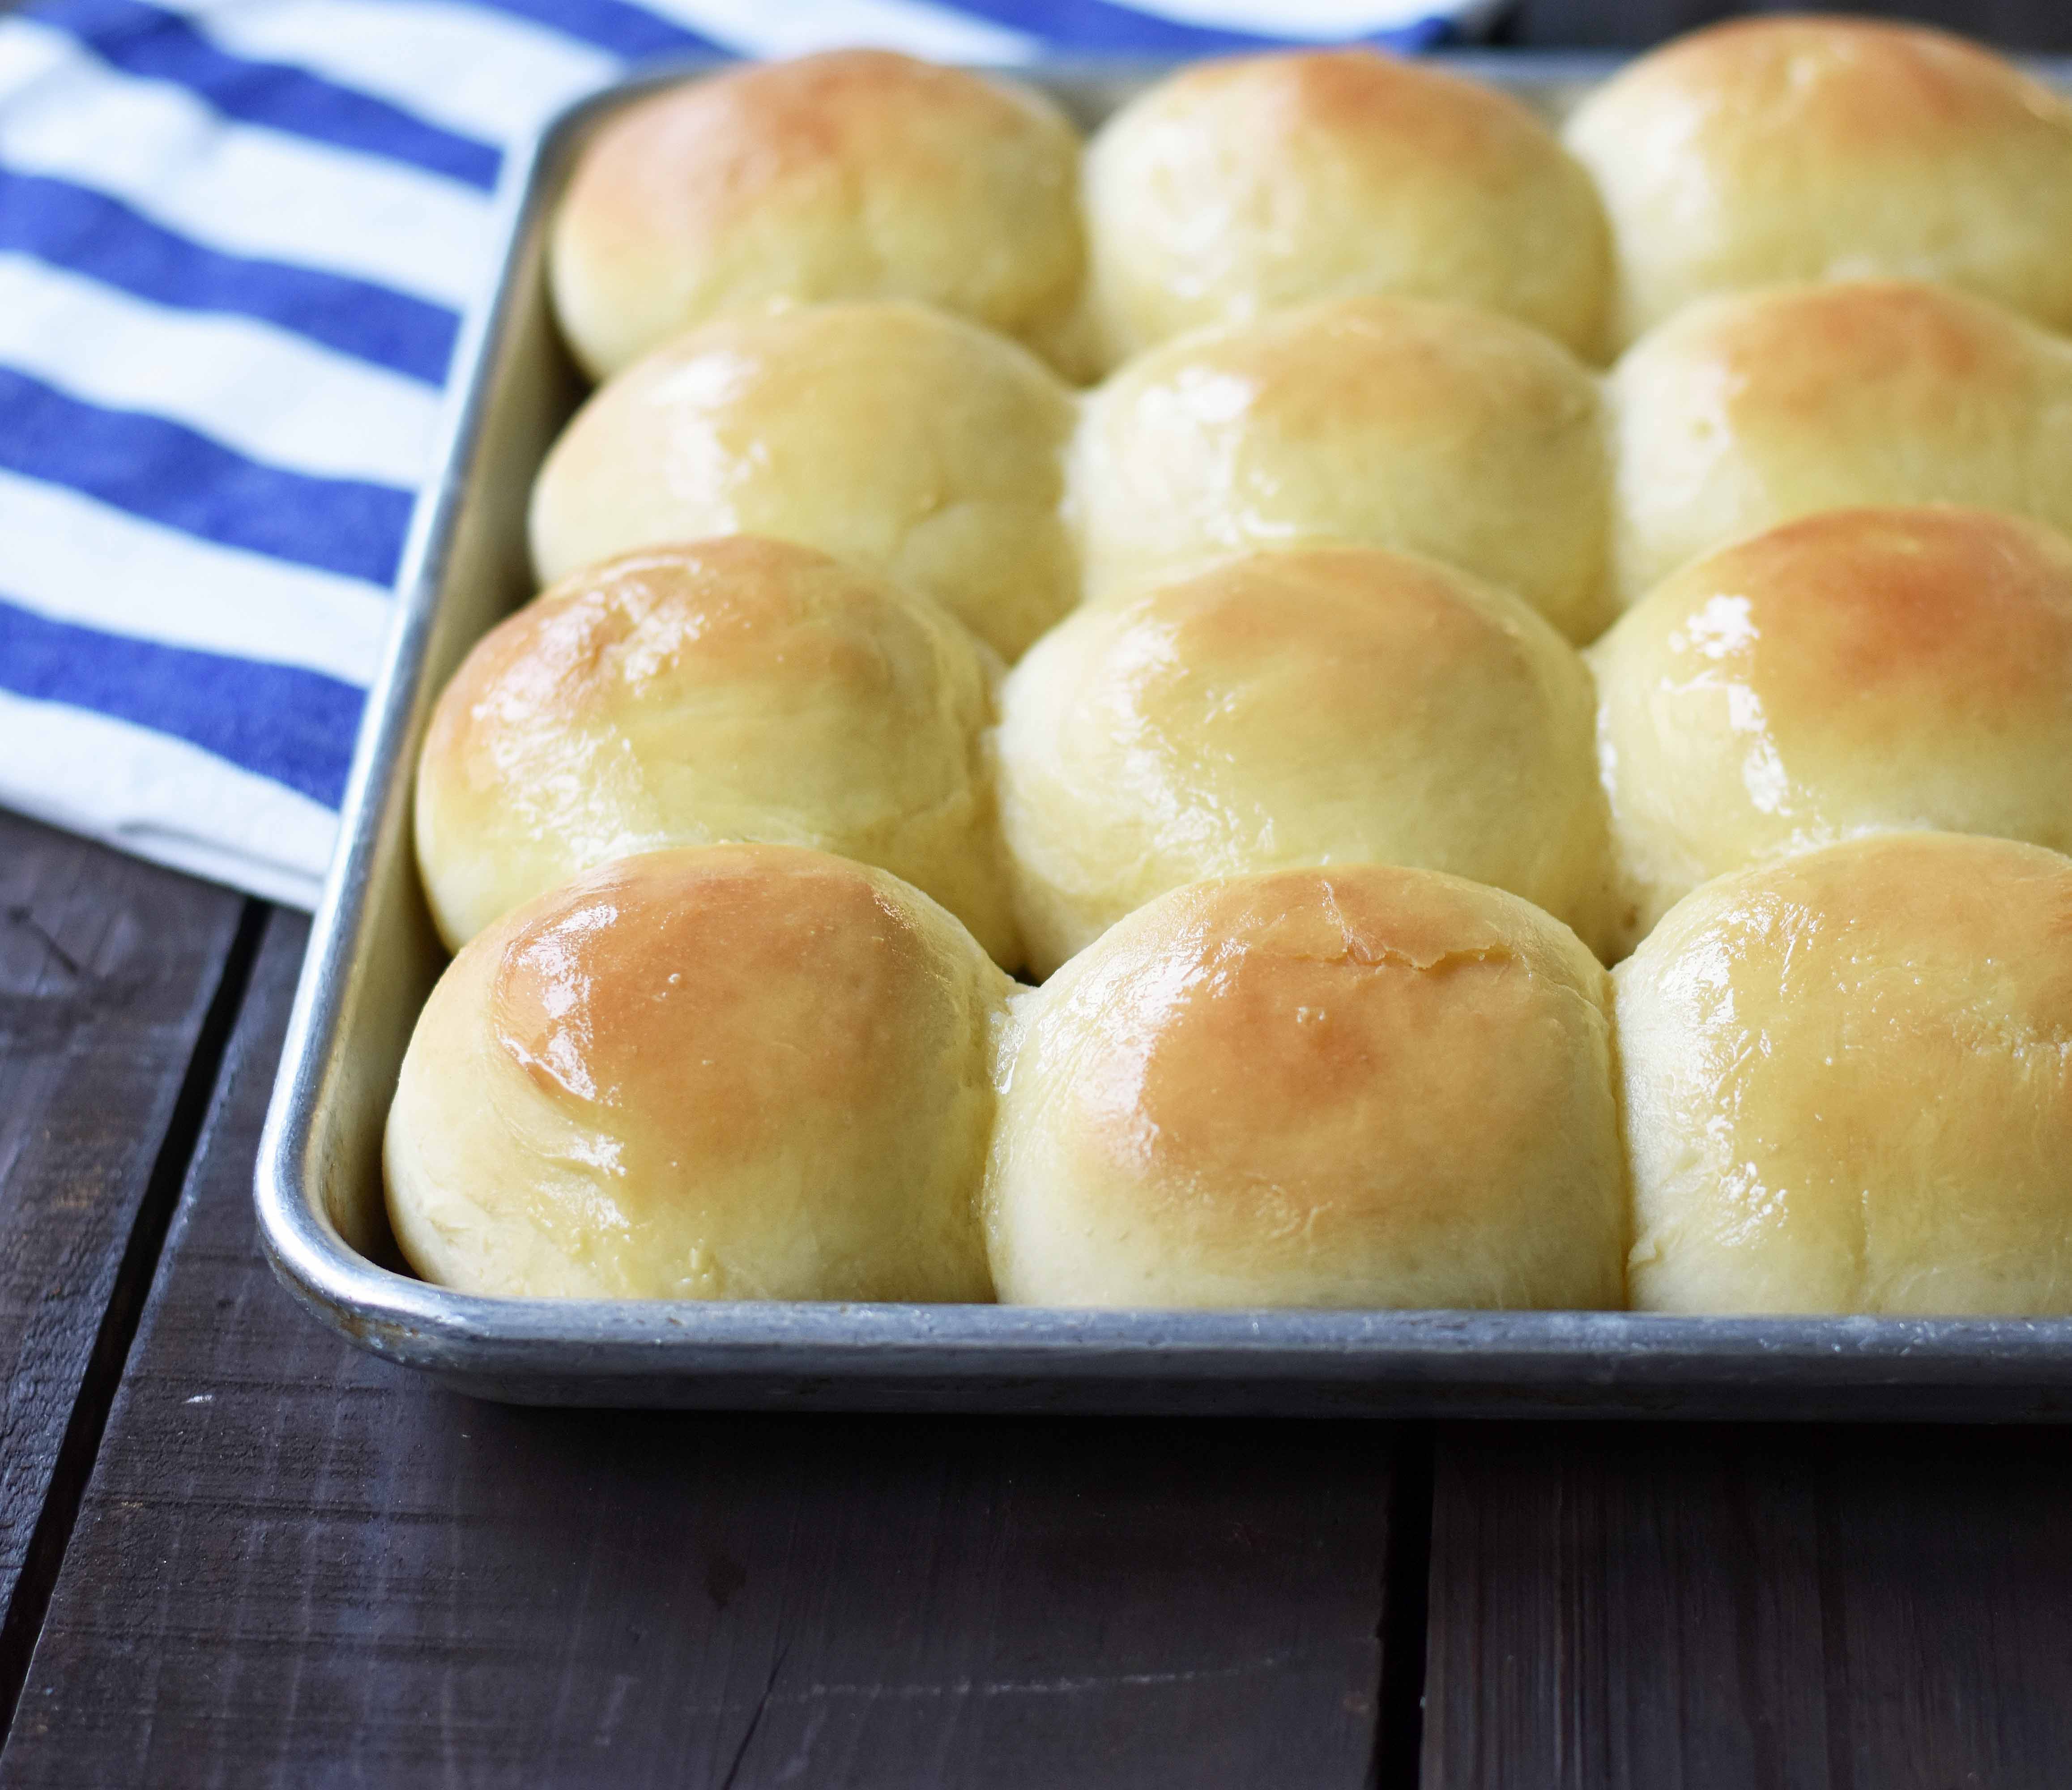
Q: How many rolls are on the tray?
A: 12